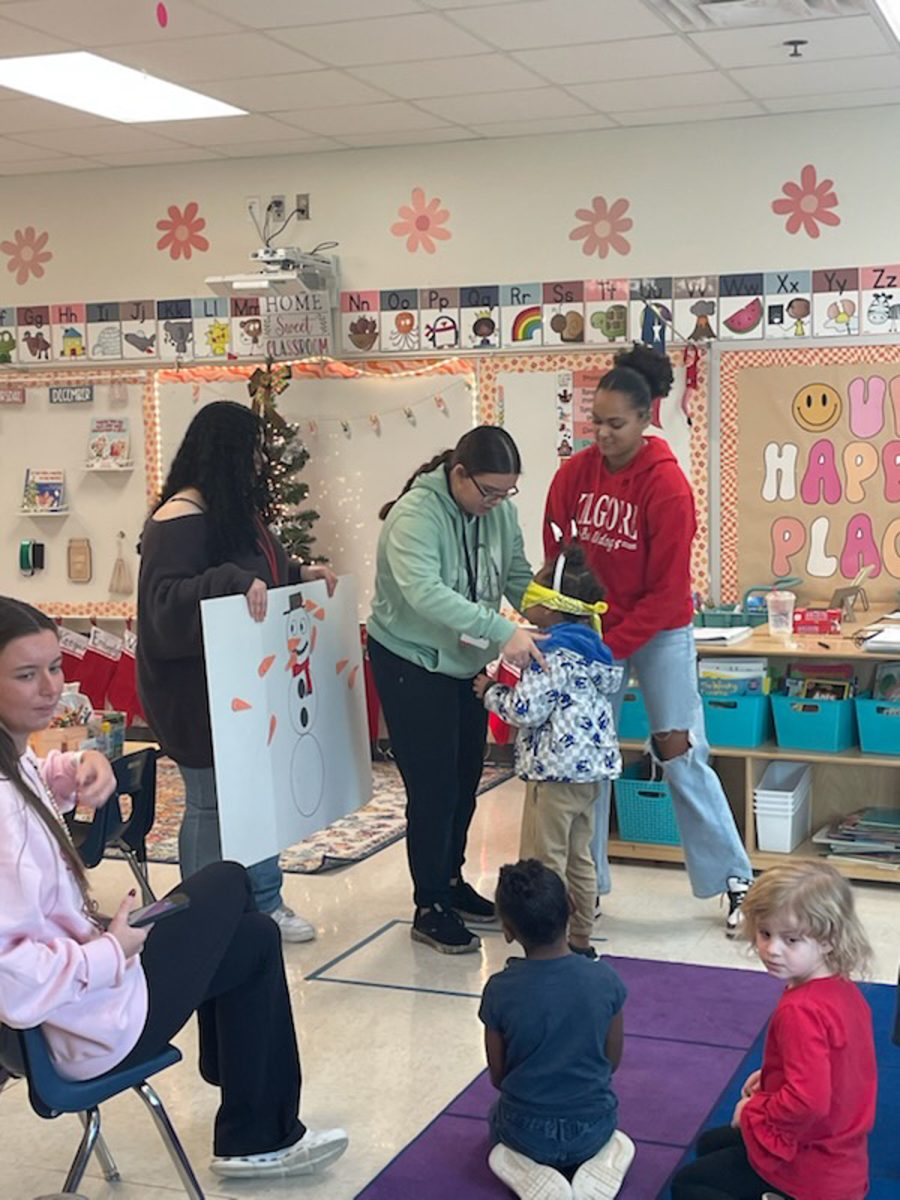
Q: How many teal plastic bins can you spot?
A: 5